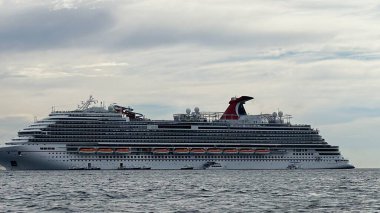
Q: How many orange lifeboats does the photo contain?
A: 10